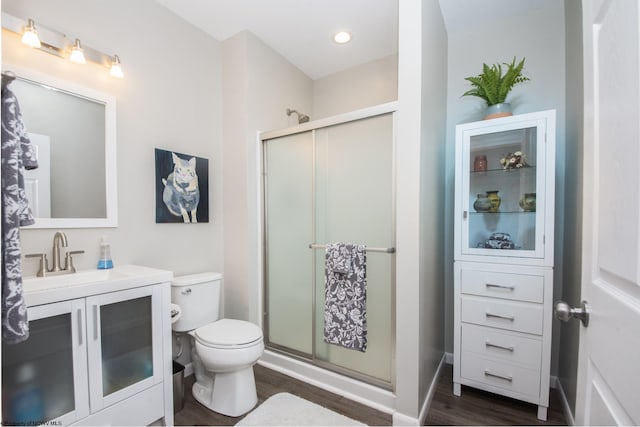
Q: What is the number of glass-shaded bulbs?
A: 3